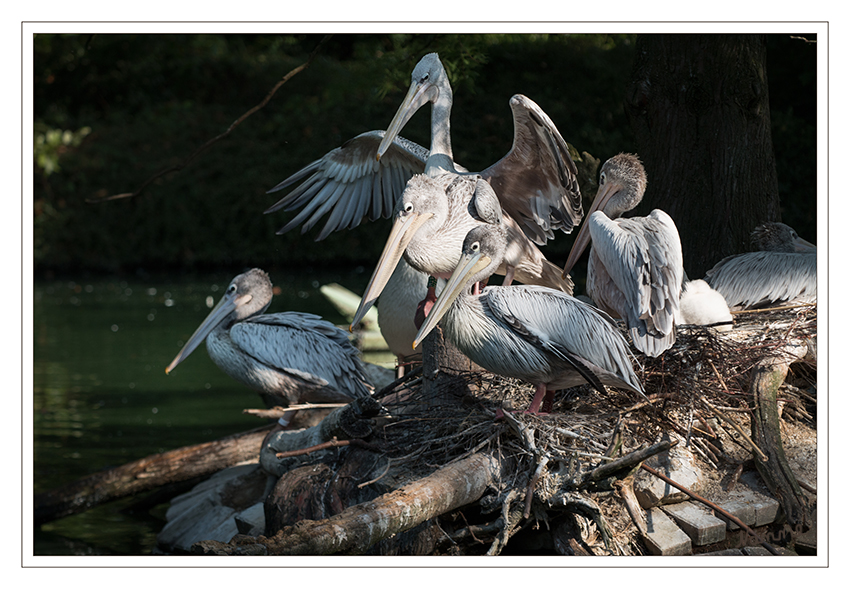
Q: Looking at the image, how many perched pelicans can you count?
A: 6